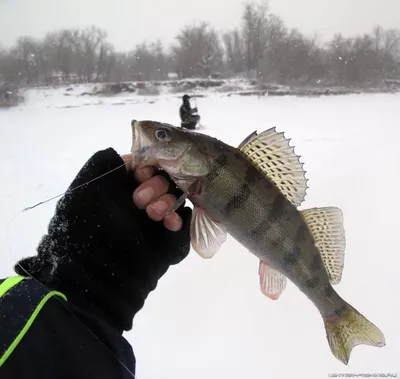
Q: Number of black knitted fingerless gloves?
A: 1